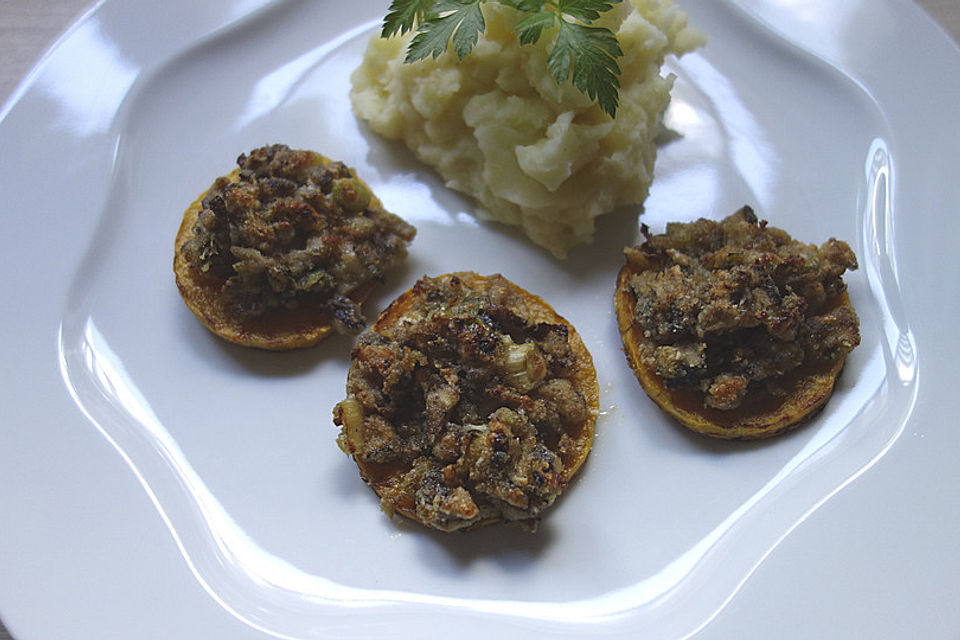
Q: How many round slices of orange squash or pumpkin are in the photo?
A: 3